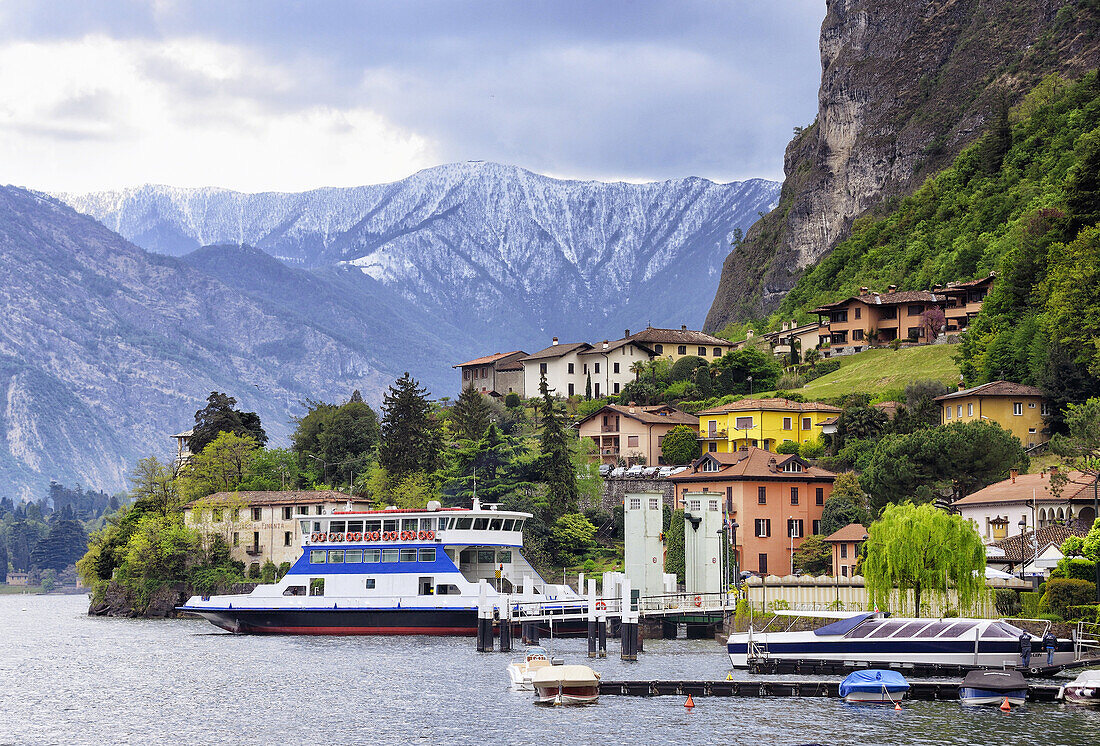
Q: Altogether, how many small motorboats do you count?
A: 5